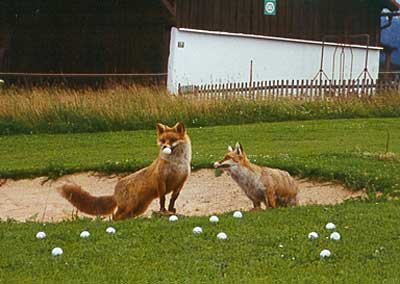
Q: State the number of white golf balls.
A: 14